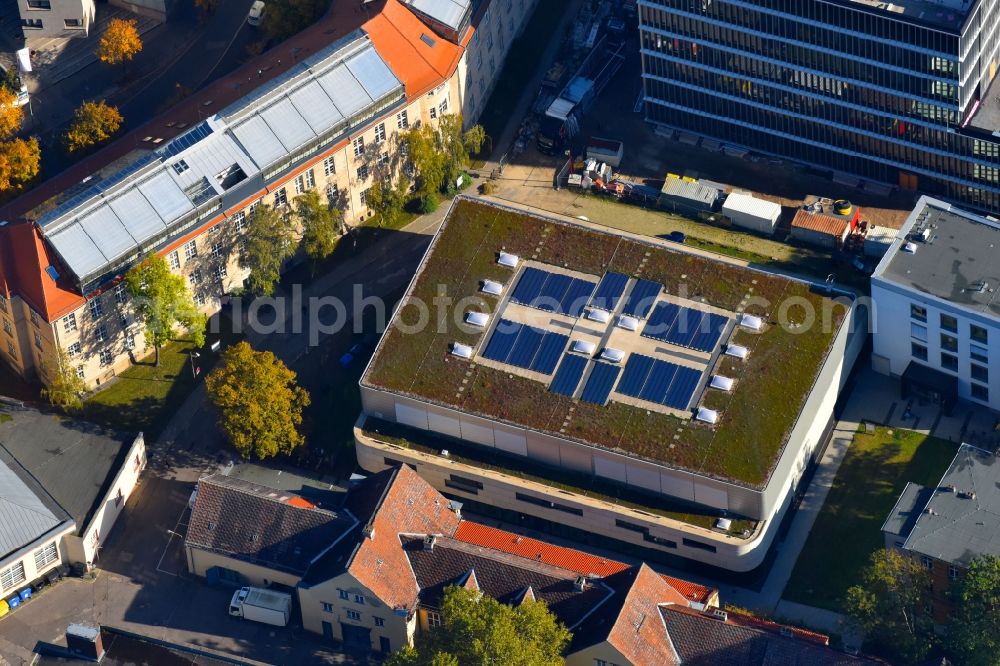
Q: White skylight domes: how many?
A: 12